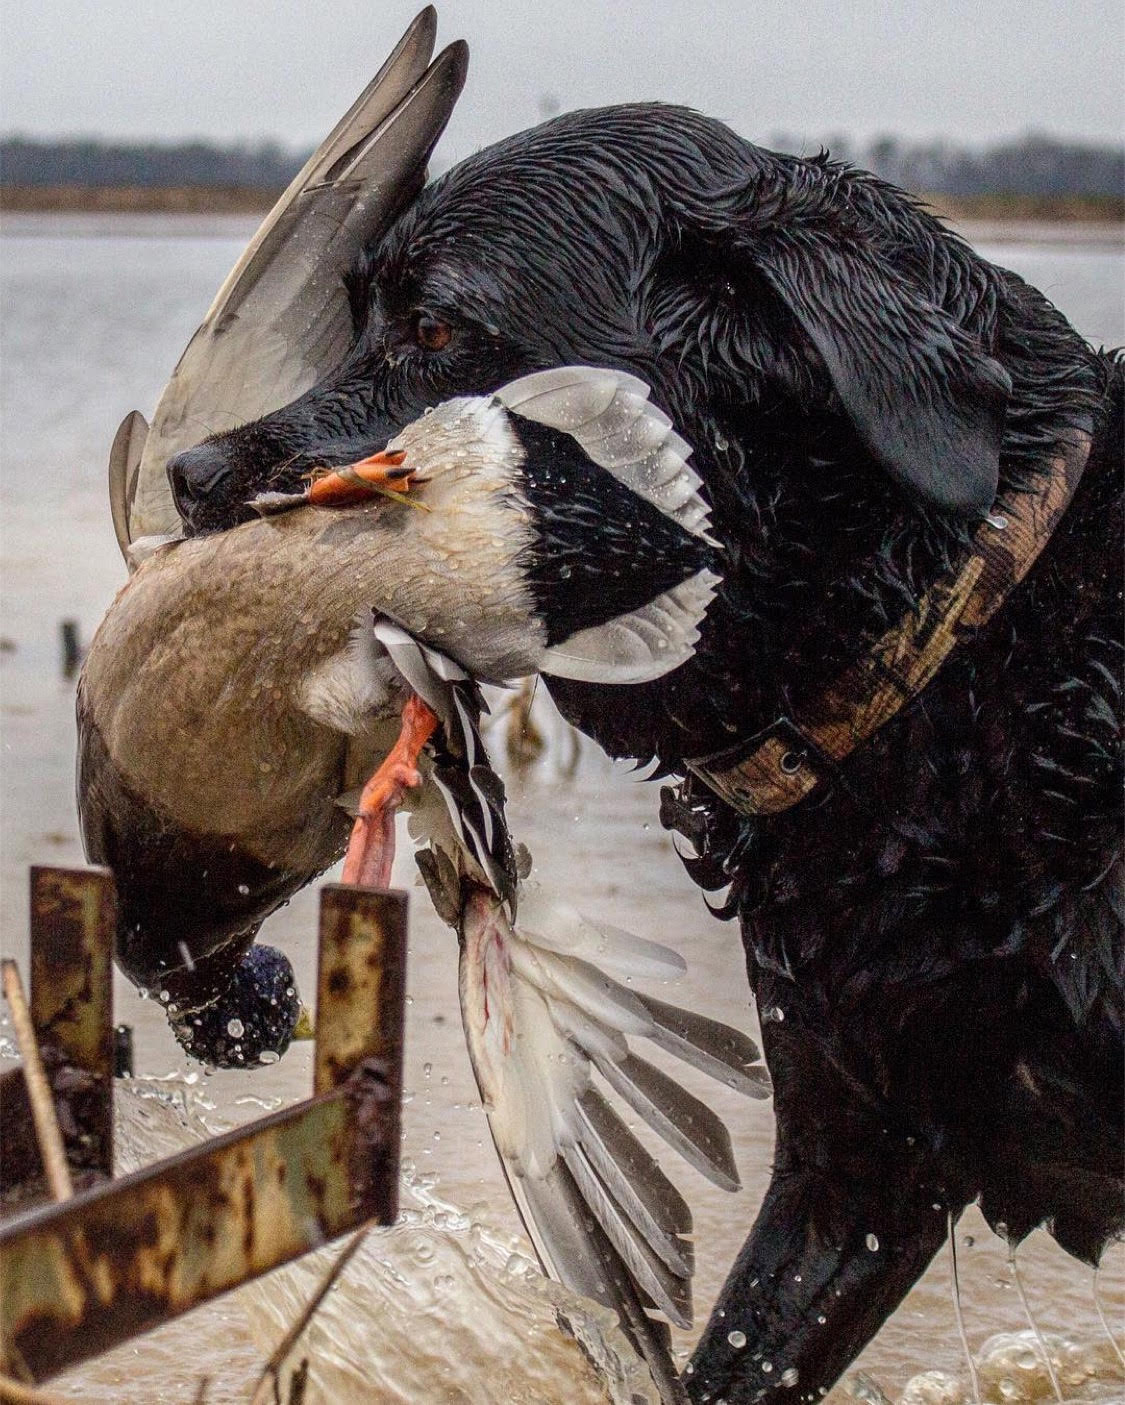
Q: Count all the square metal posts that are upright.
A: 2